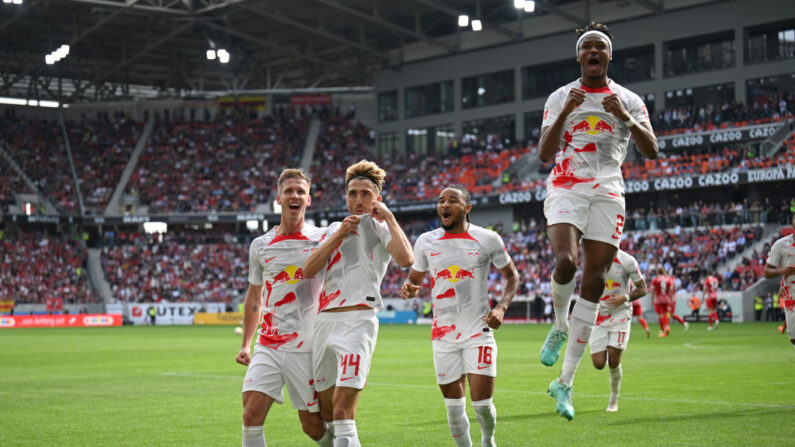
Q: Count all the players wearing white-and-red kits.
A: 6